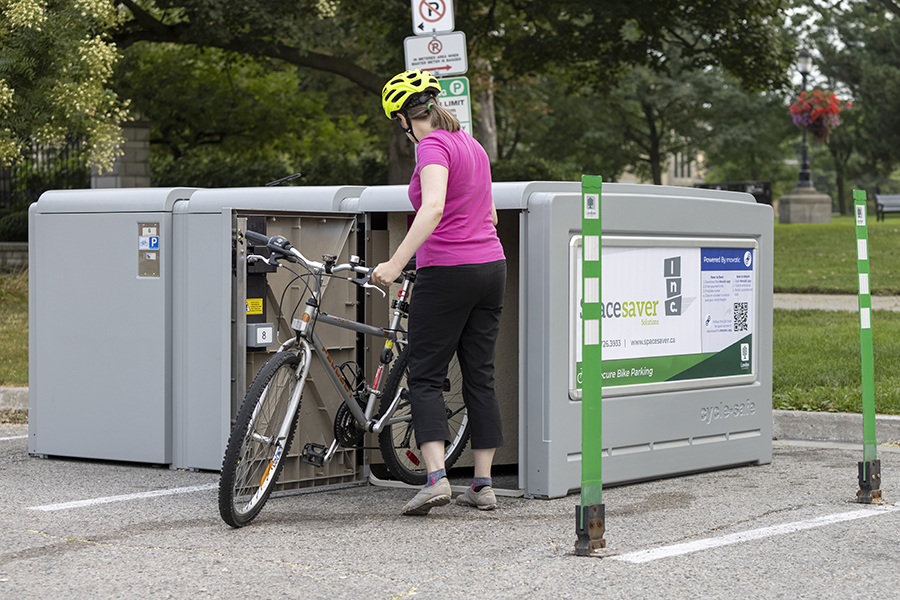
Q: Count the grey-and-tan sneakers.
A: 2